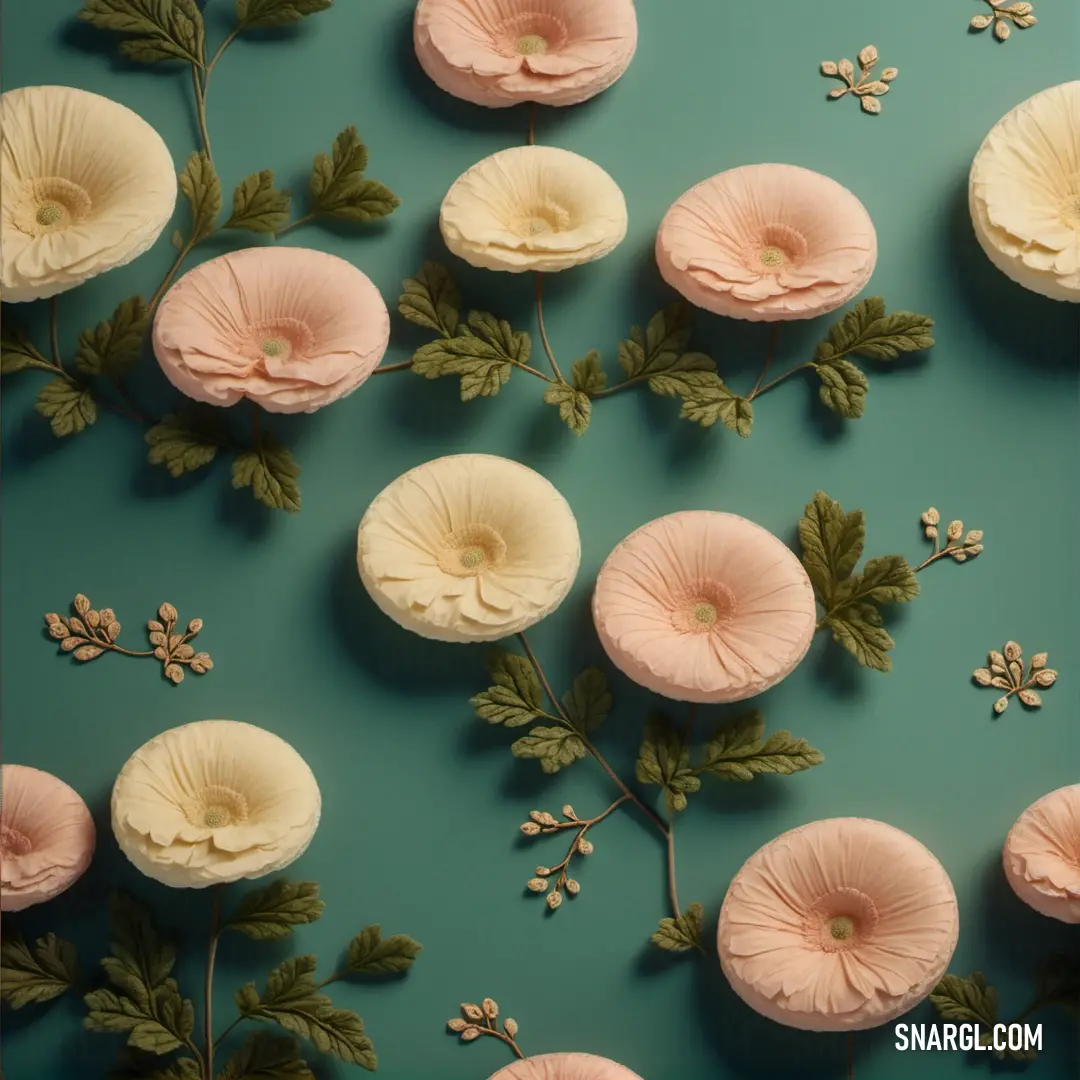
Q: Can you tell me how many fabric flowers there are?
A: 13